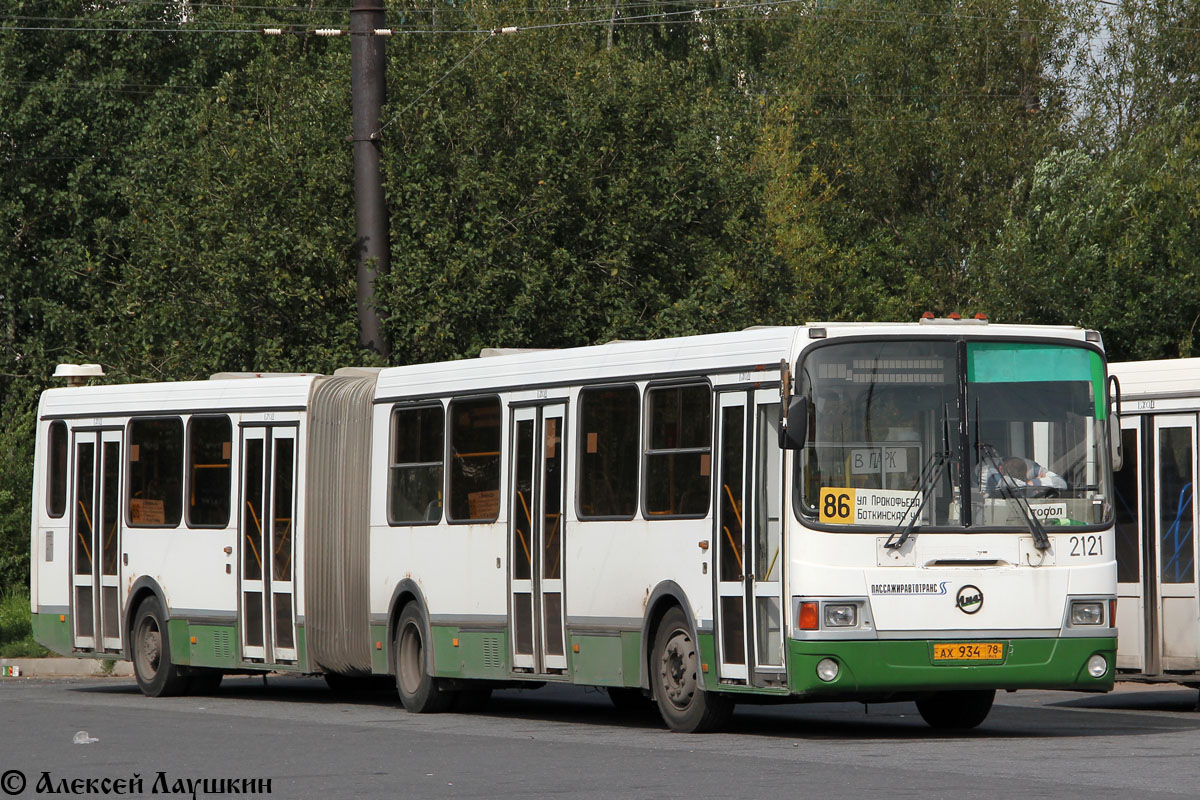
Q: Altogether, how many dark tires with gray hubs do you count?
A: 3